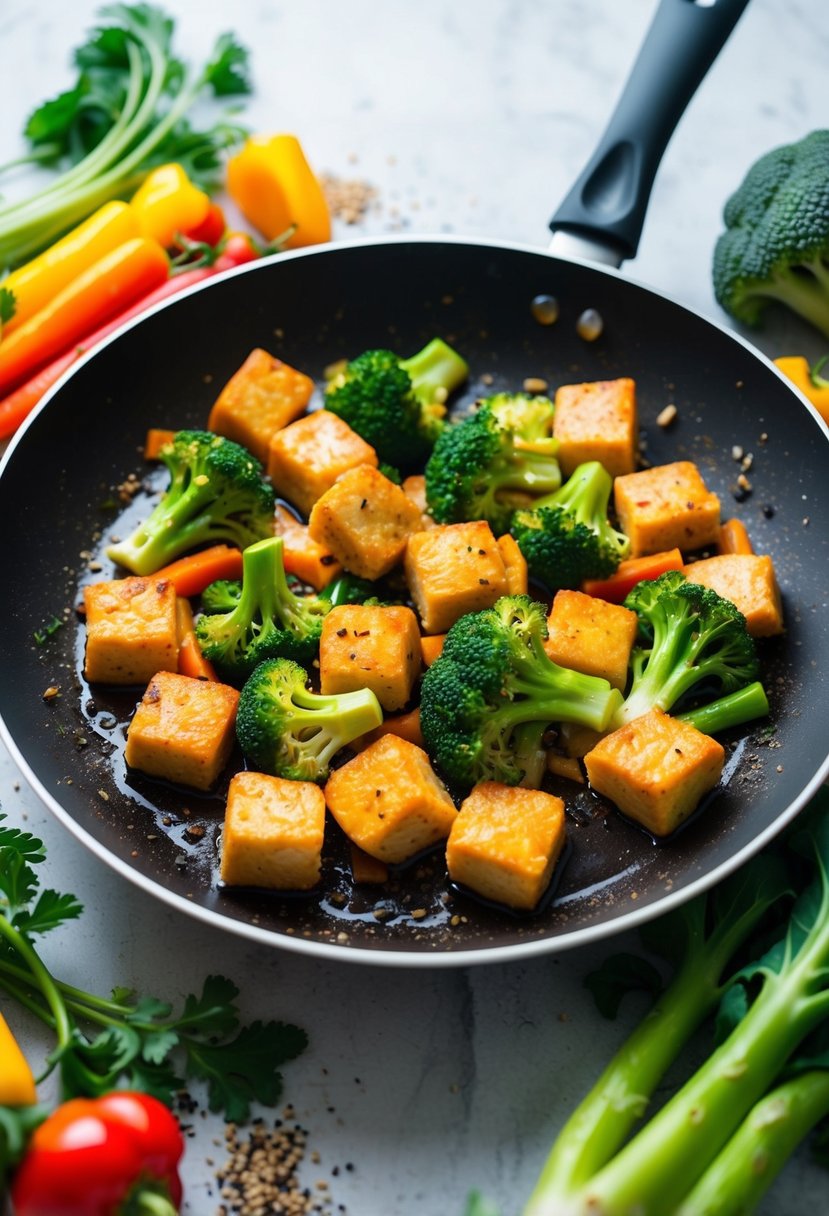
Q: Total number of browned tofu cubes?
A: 15